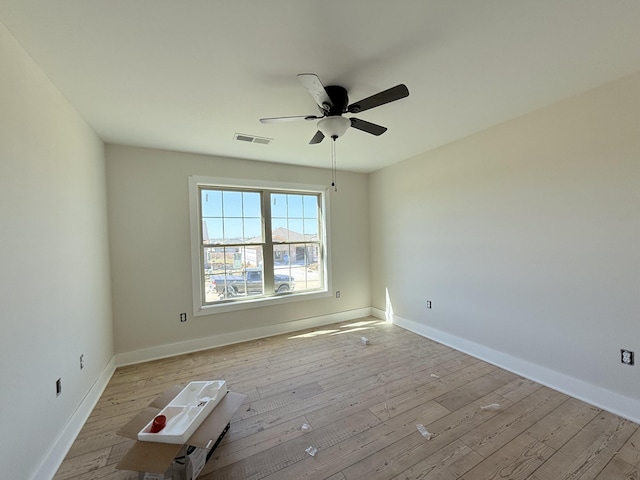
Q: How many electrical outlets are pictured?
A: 6